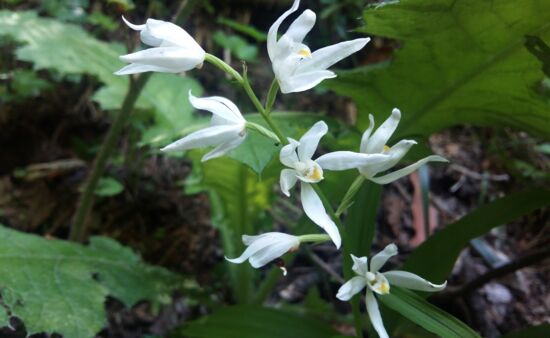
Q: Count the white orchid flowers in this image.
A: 7